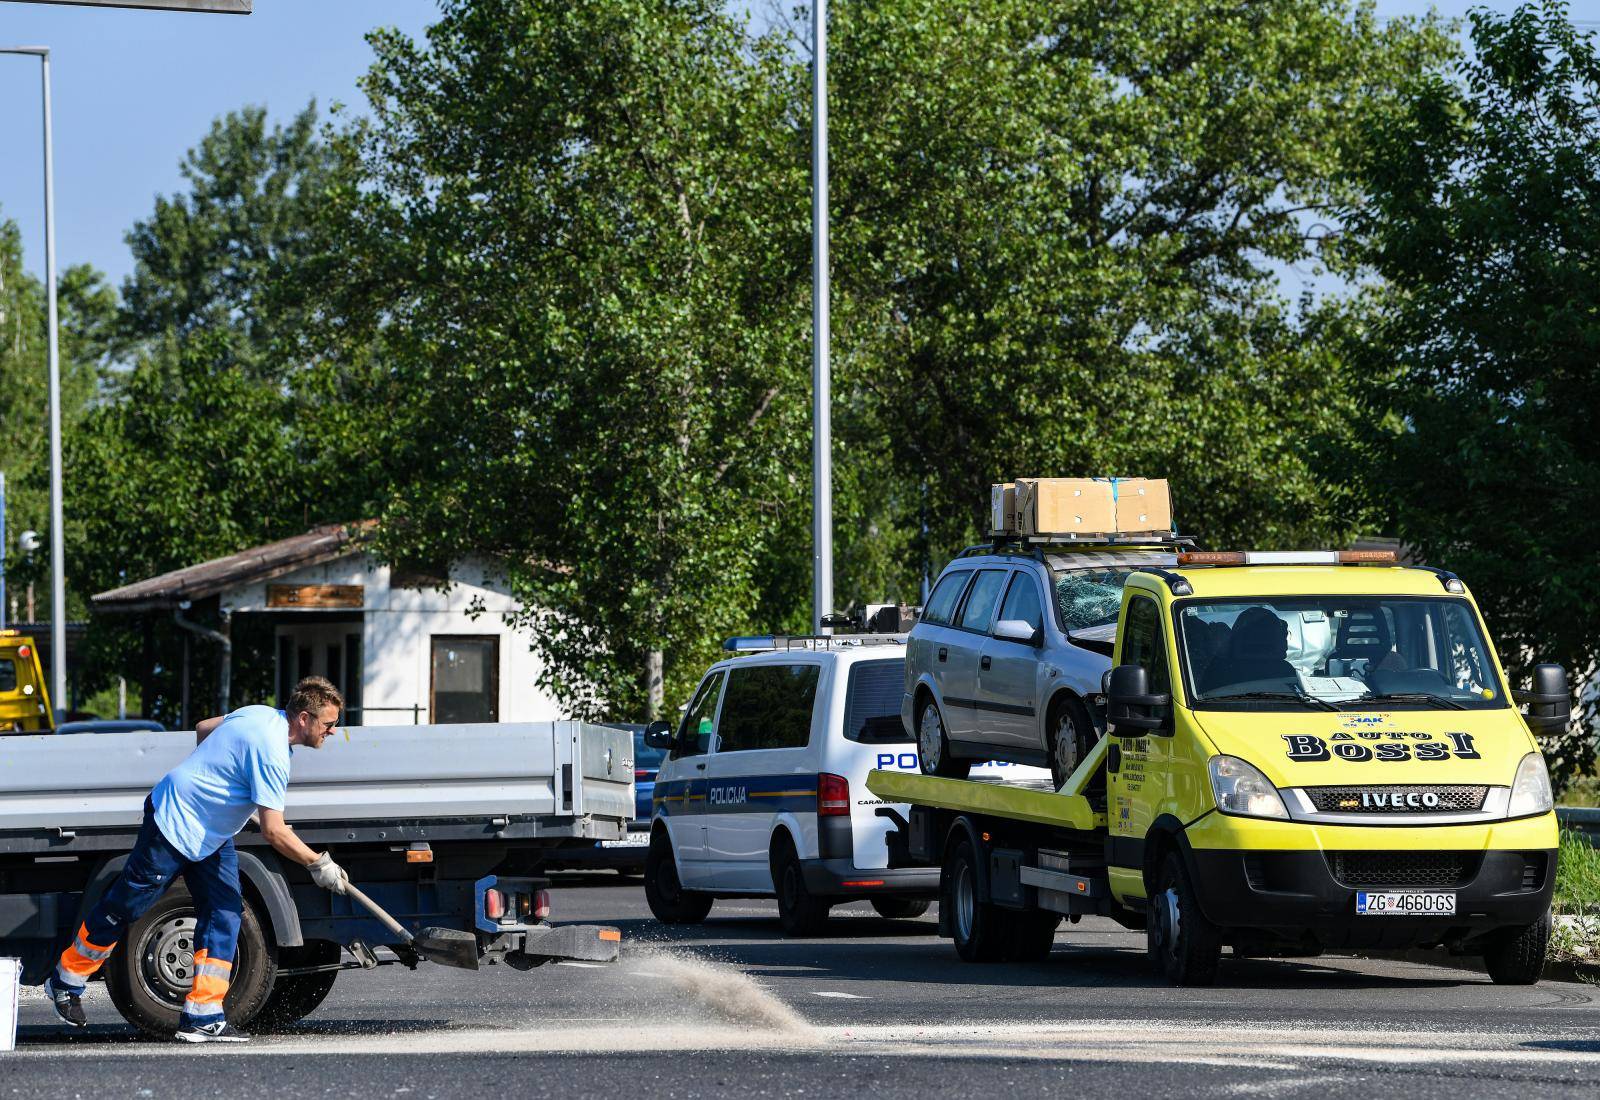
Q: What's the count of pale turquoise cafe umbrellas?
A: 0